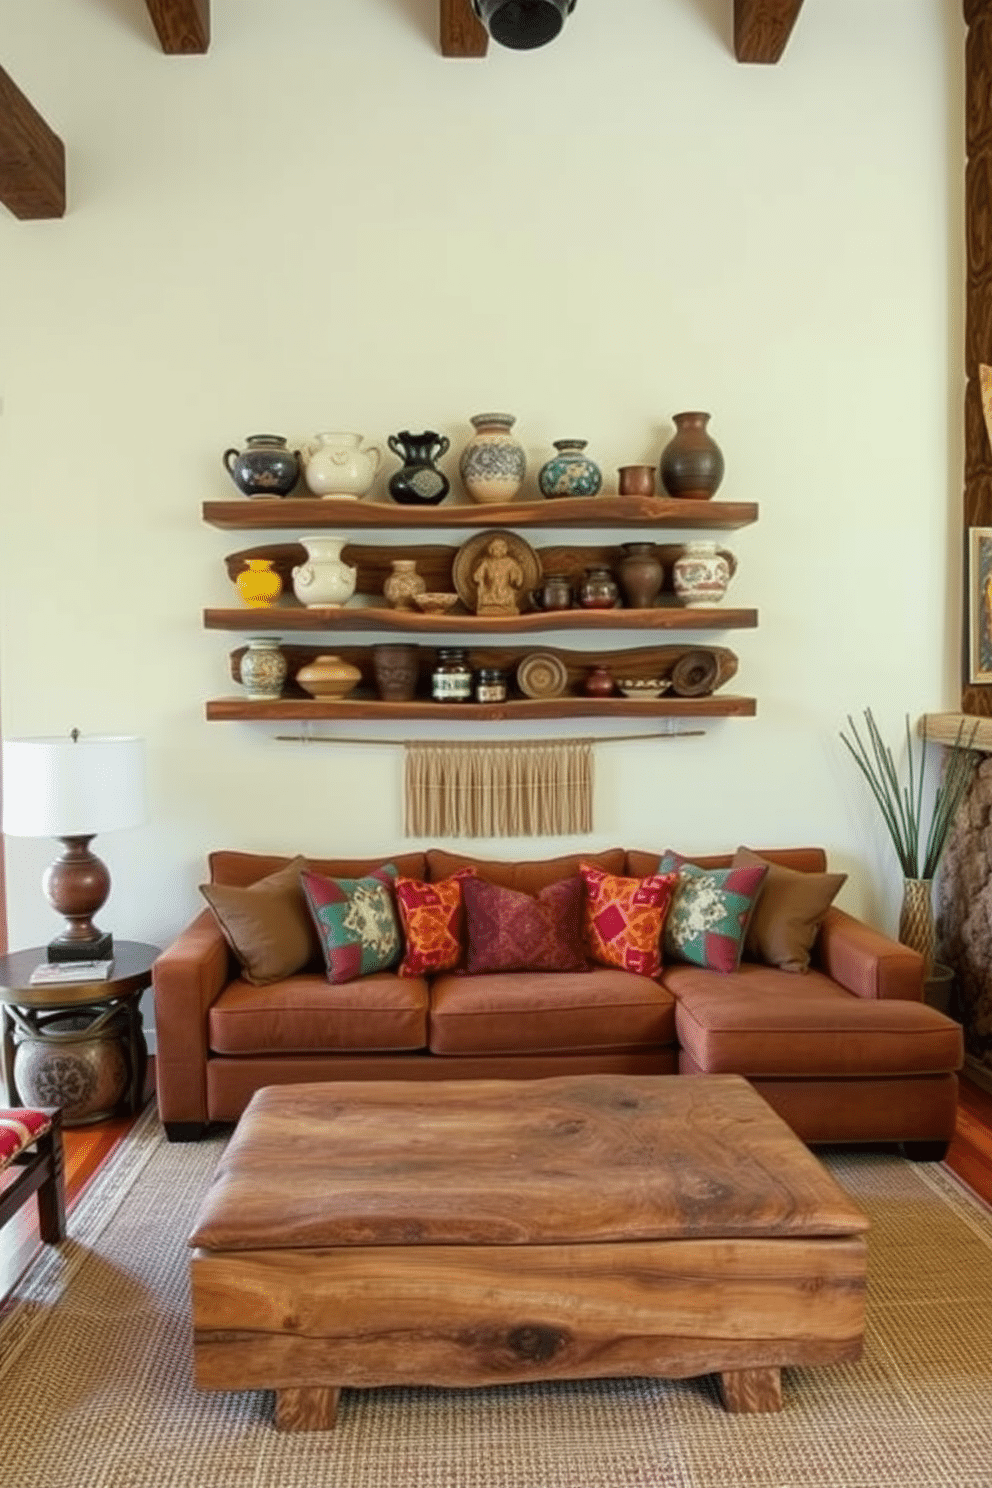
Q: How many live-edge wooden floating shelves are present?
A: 3